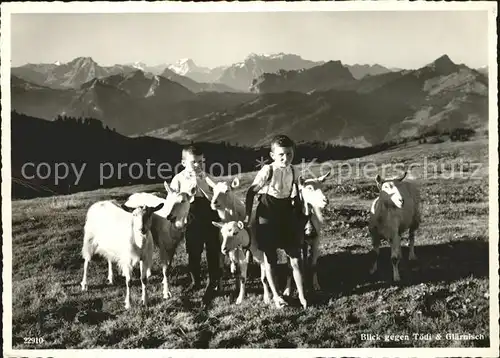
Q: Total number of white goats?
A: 6